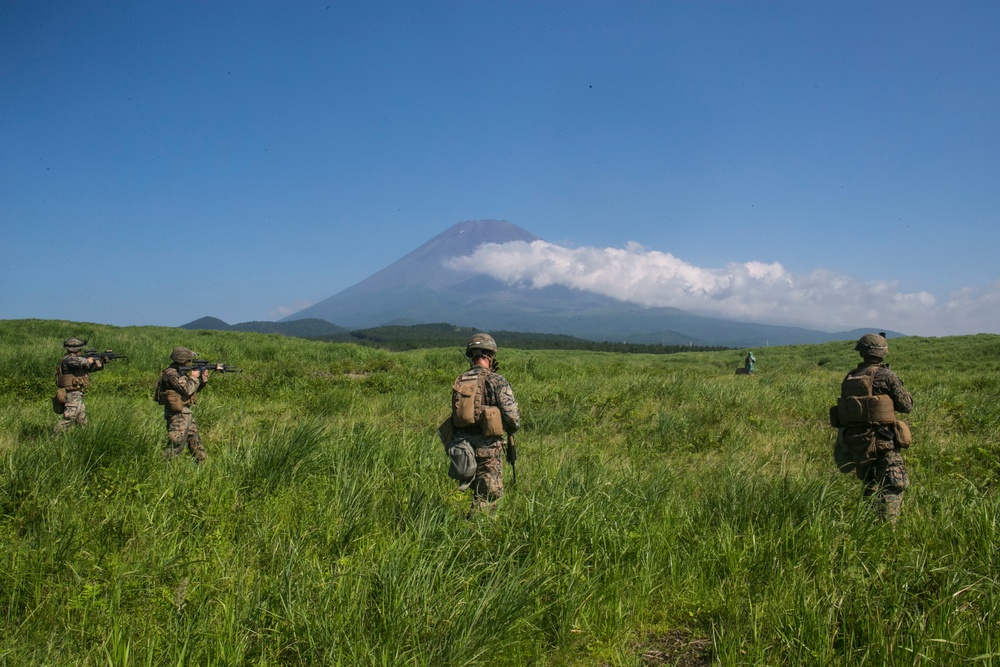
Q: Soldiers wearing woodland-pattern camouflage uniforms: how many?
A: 4